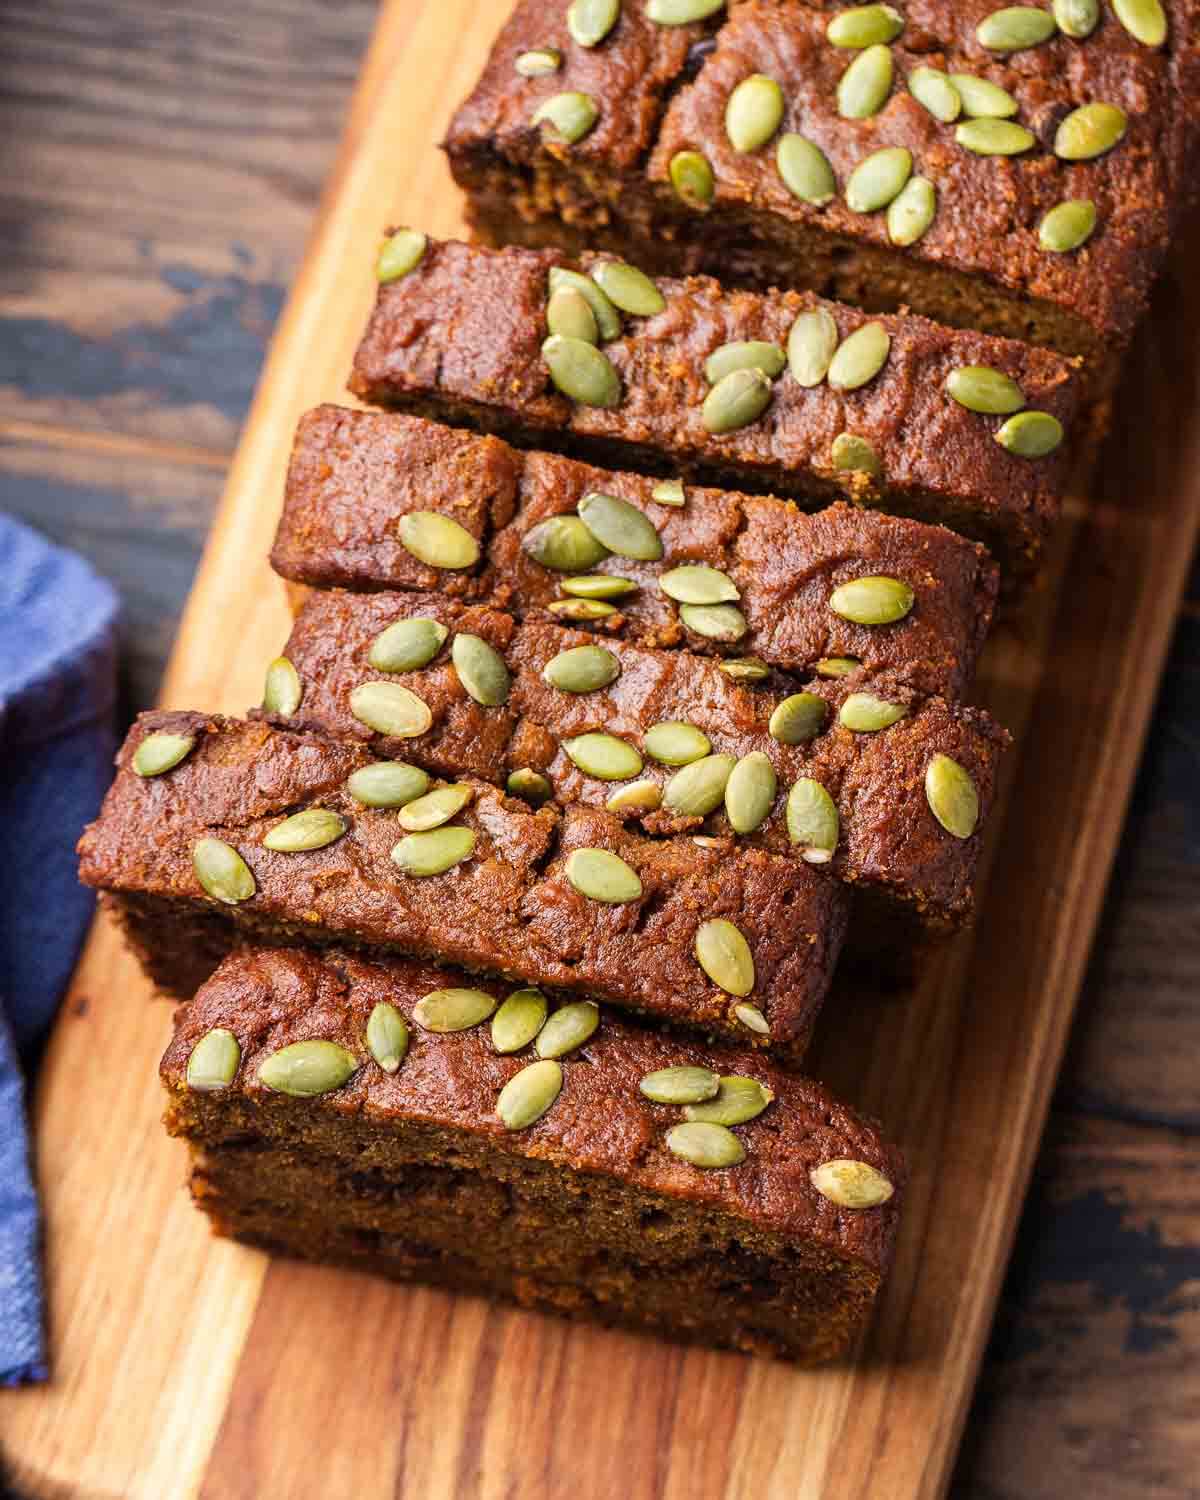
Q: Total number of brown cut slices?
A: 5